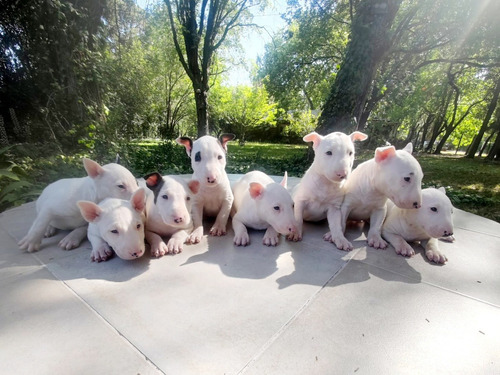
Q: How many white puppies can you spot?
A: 8